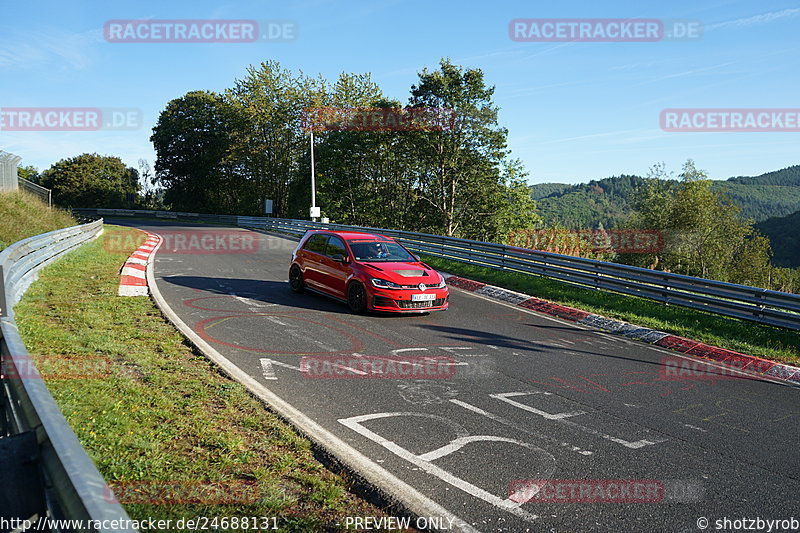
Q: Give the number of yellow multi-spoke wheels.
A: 0